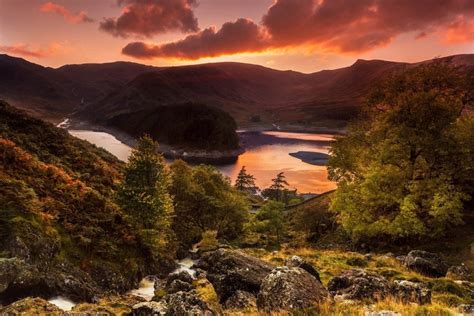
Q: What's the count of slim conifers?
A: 2